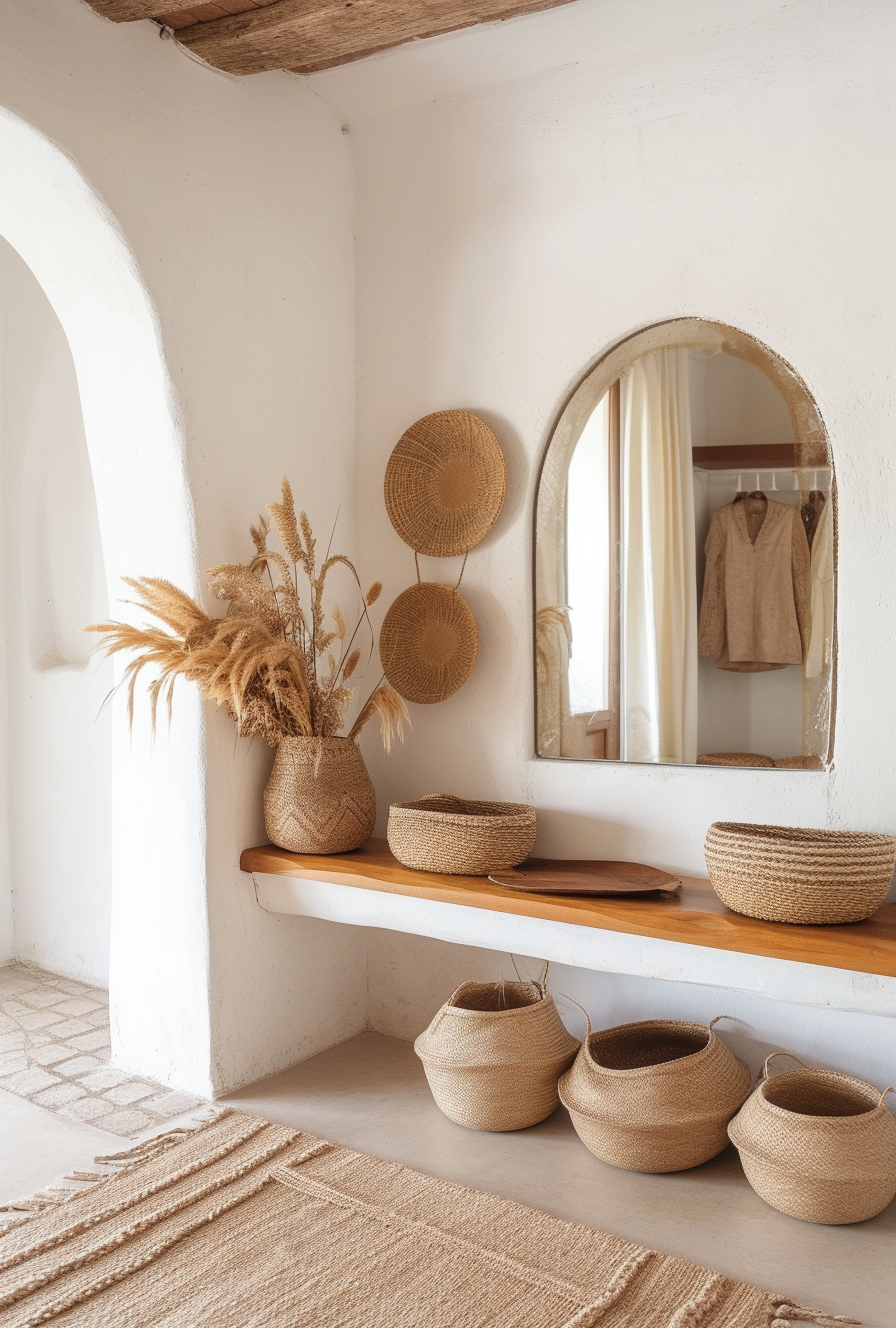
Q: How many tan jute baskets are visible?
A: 6